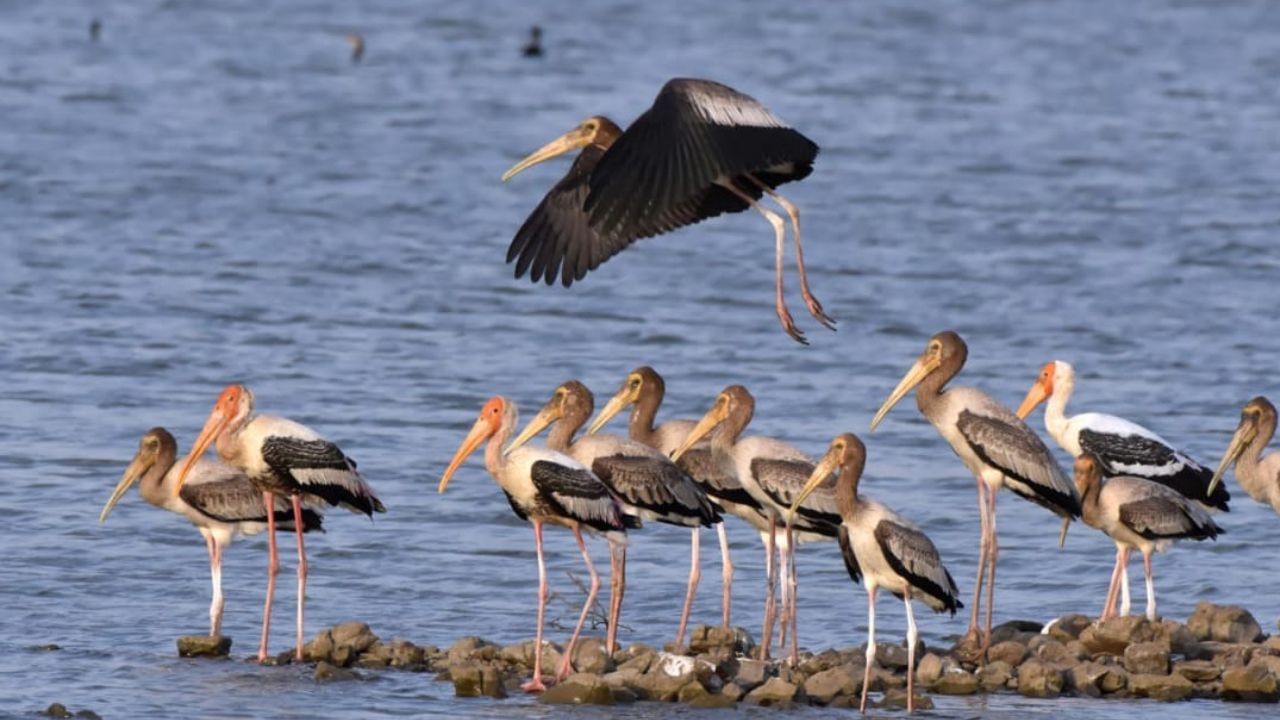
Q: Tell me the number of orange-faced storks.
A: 3